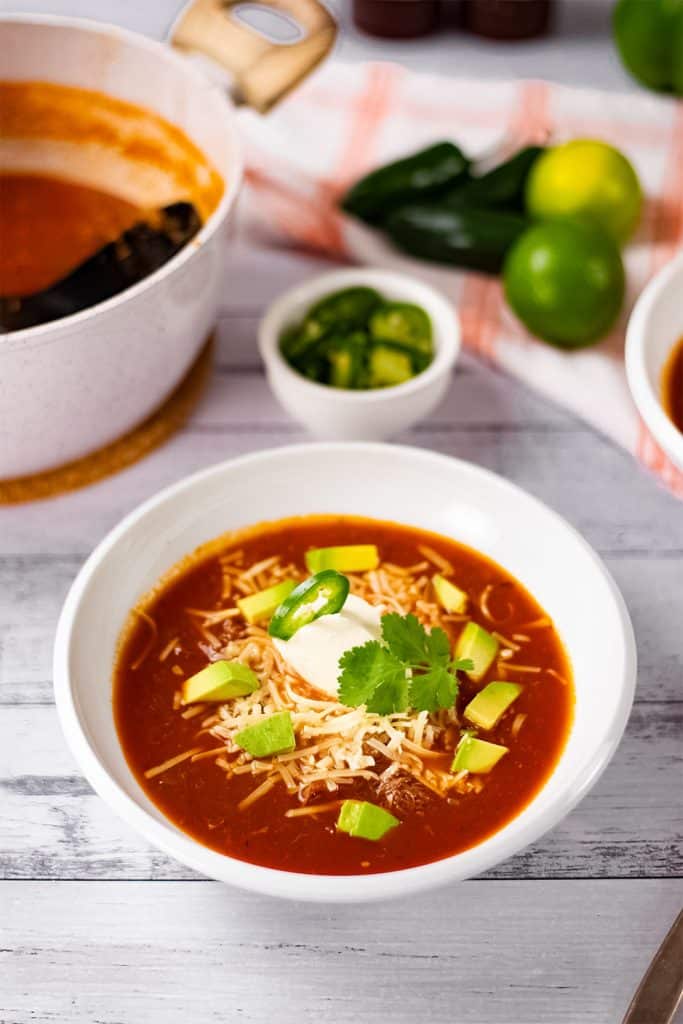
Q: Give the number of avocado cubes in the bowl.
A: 9